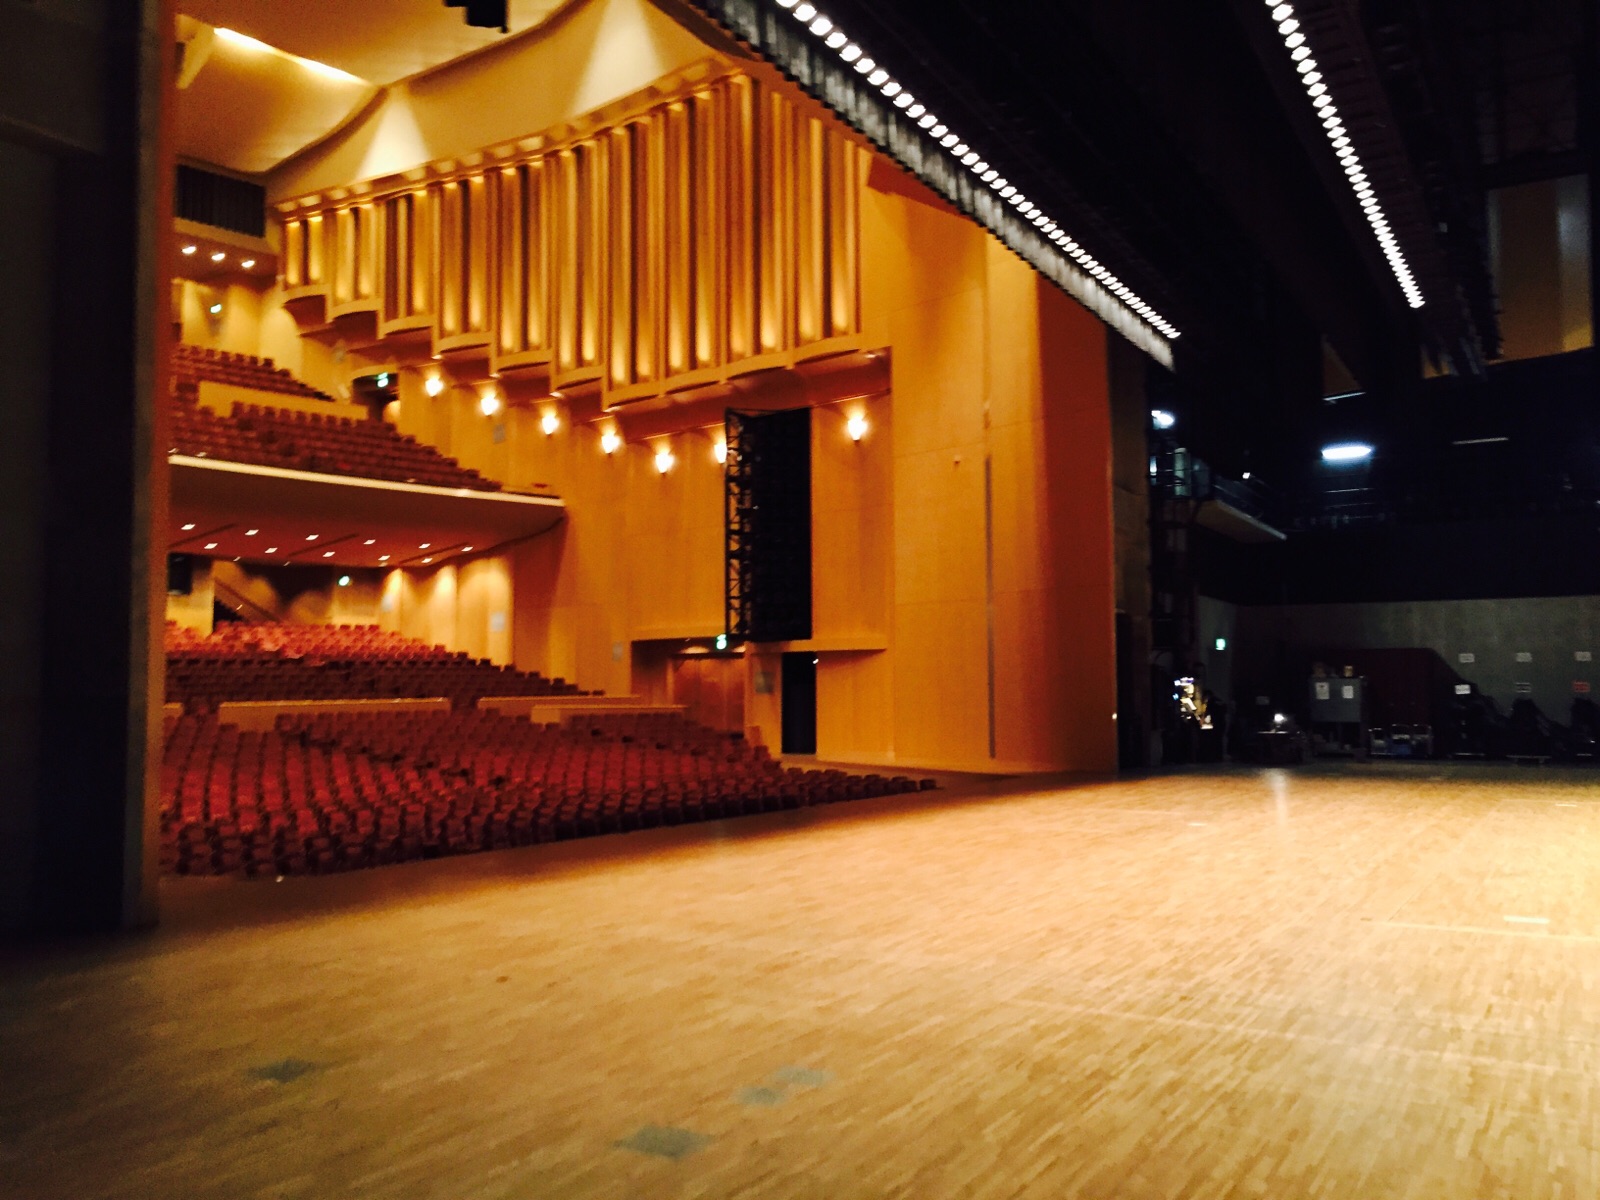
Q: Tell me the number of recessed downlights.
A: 14